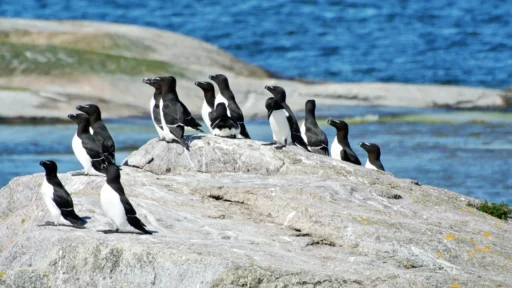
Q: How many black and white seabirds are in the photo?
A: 14